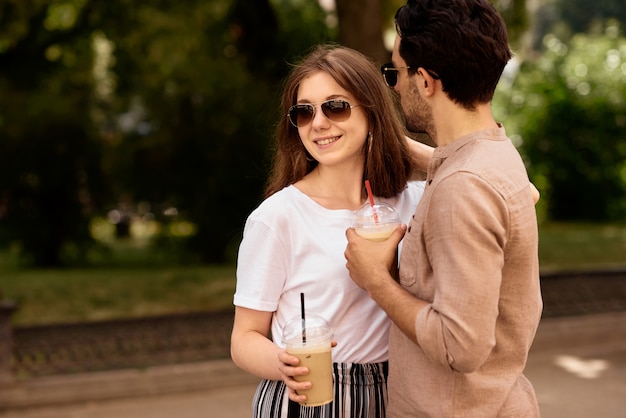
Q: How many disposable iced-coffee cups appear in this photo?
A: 2